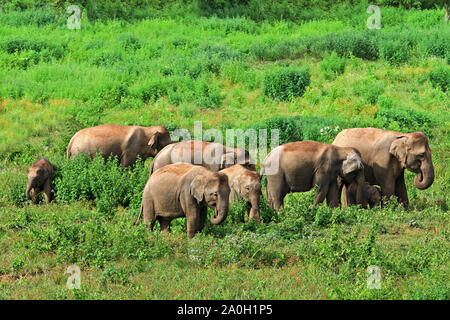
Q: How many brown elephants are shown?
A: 8